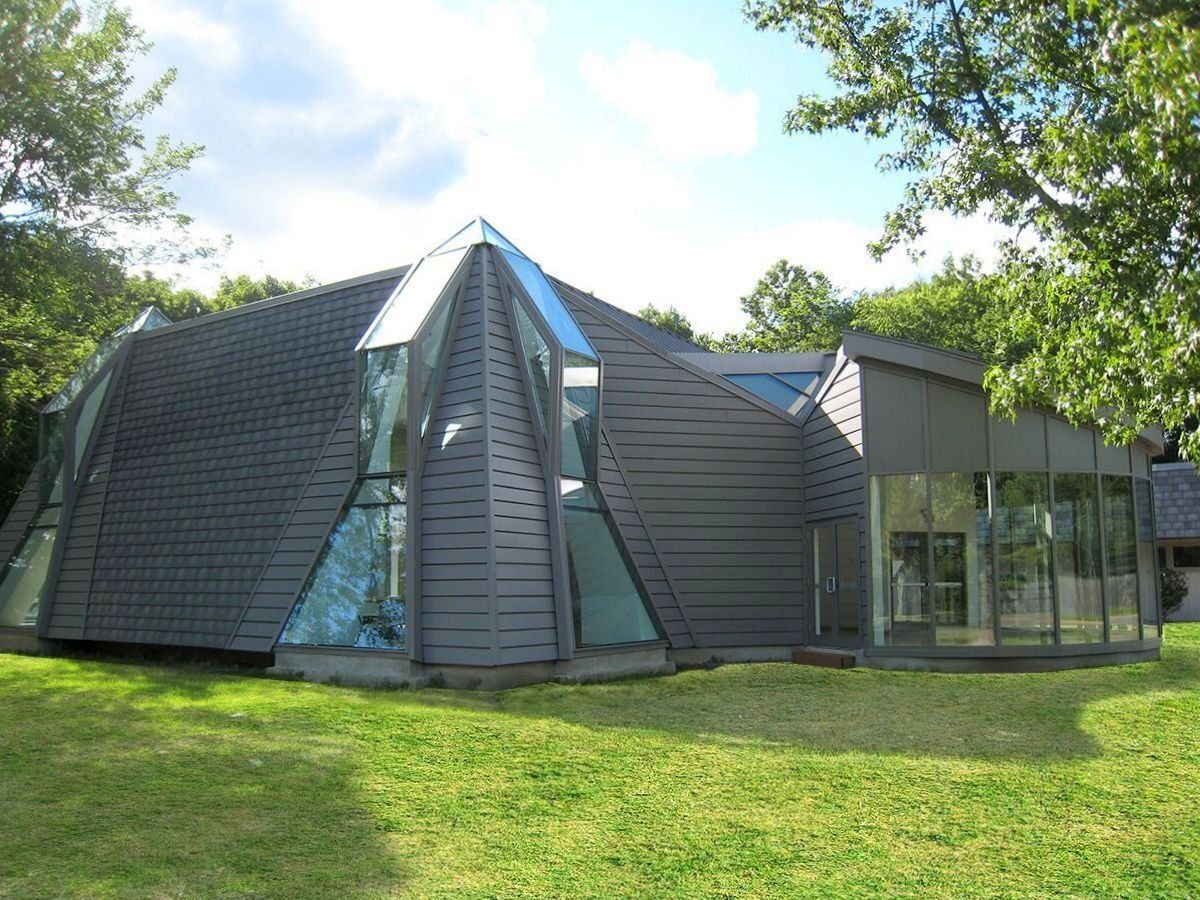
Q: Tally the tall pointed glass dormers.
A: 2